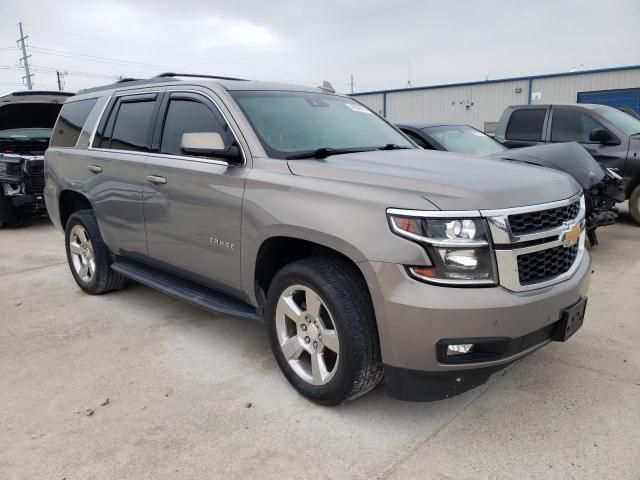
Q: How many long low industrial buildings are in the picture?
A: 1